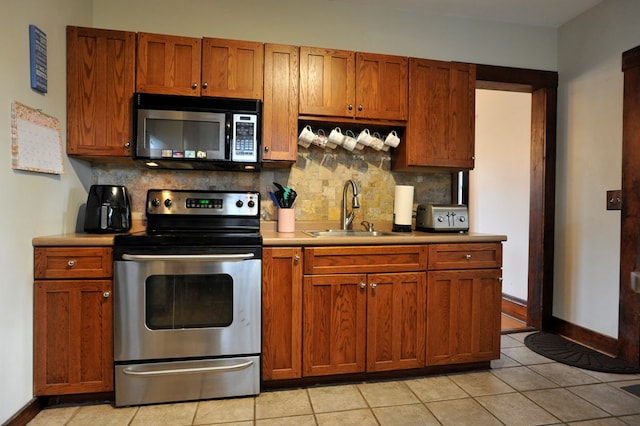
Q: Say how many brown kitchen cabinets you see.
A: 12